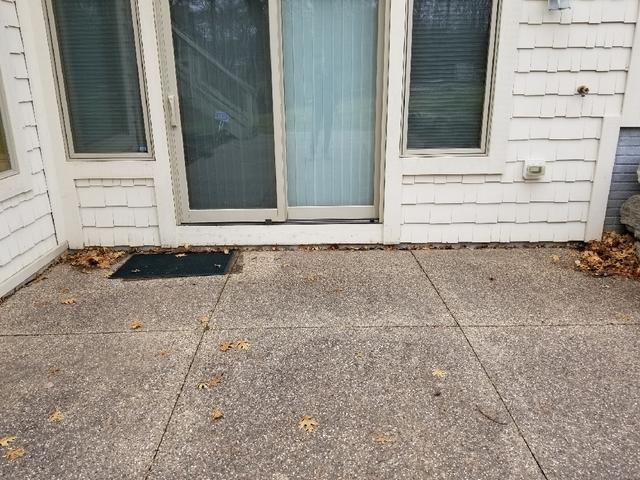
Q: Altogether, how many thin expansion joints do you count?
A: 3